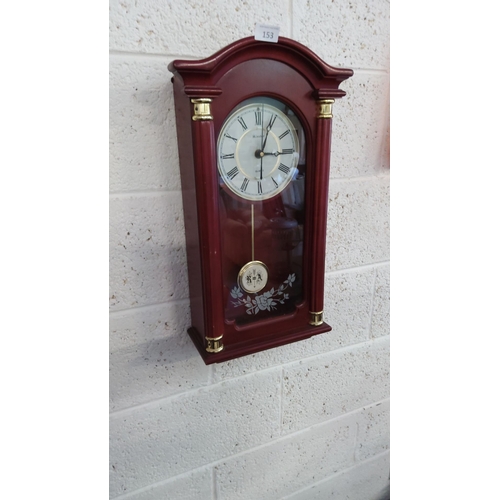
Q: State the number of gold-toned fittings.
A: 4